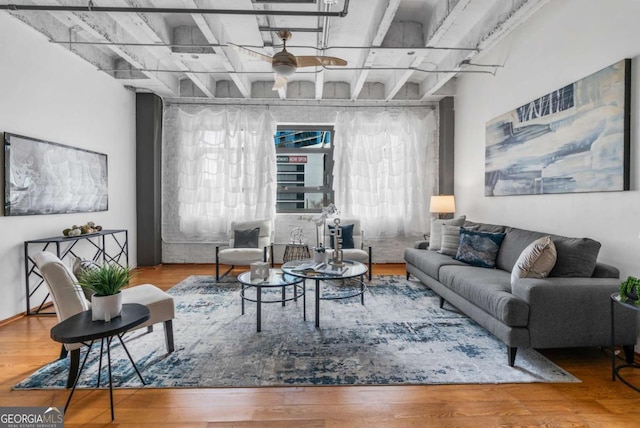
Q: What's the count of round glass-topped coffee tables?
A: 2